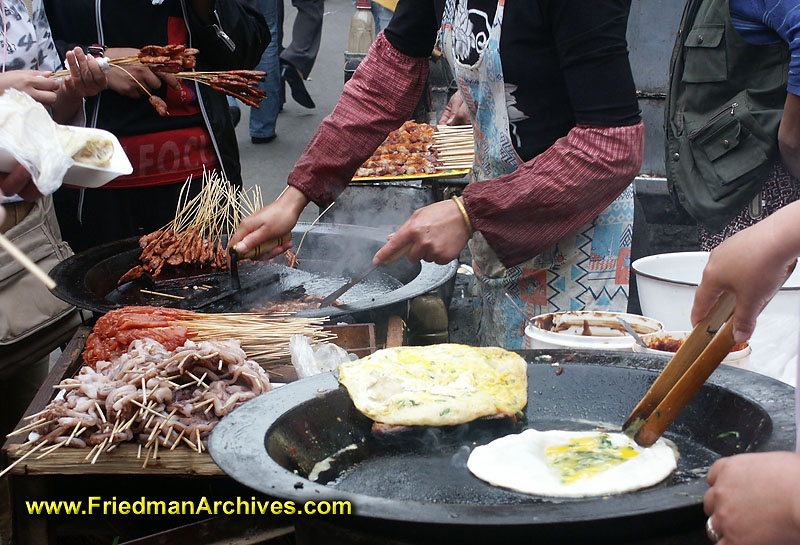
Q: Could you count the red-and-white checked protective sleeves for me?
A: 2